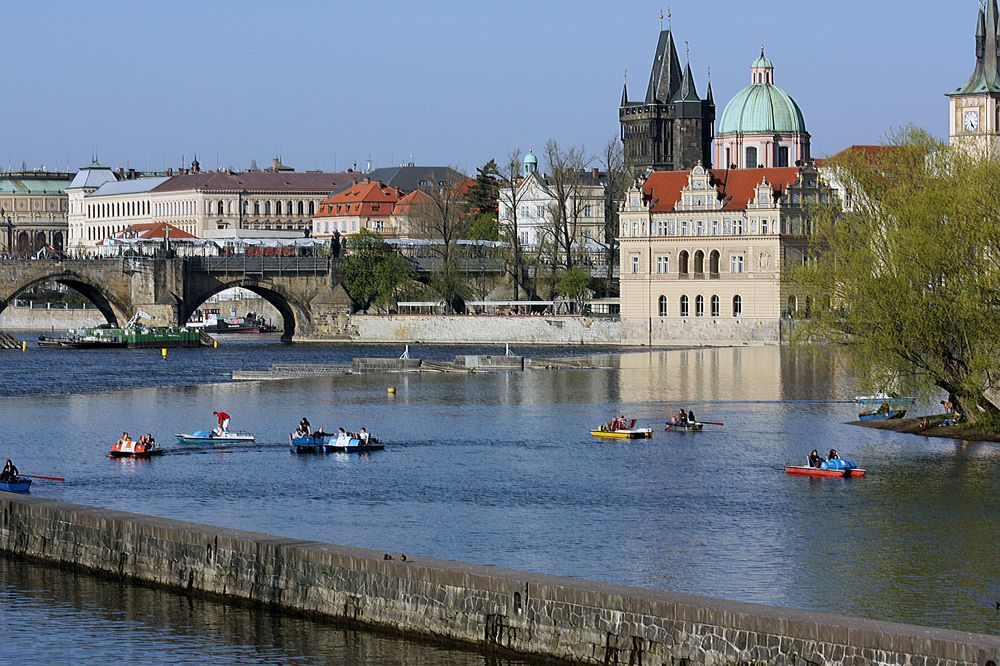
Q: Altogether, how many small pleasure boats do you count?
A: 10